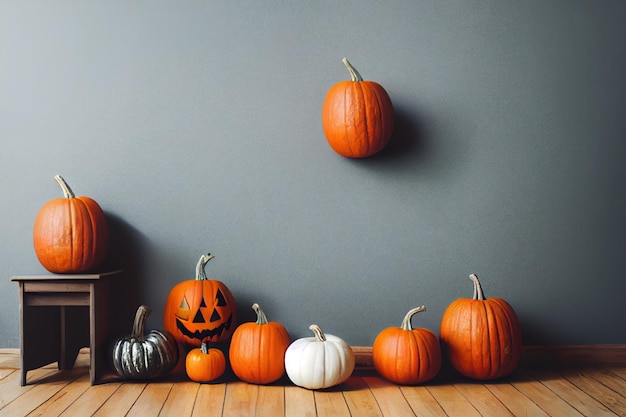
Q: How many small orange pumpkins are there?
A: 1